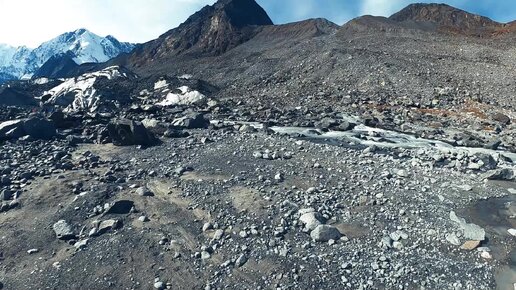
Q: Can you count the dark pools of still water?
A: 1